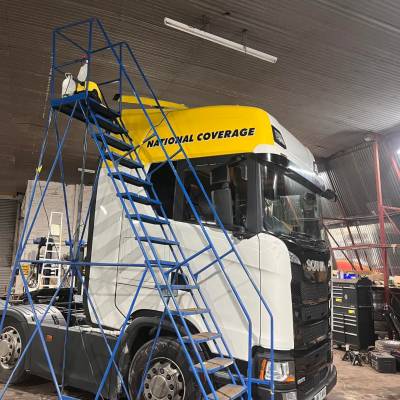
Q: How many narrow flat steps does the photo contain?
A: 13